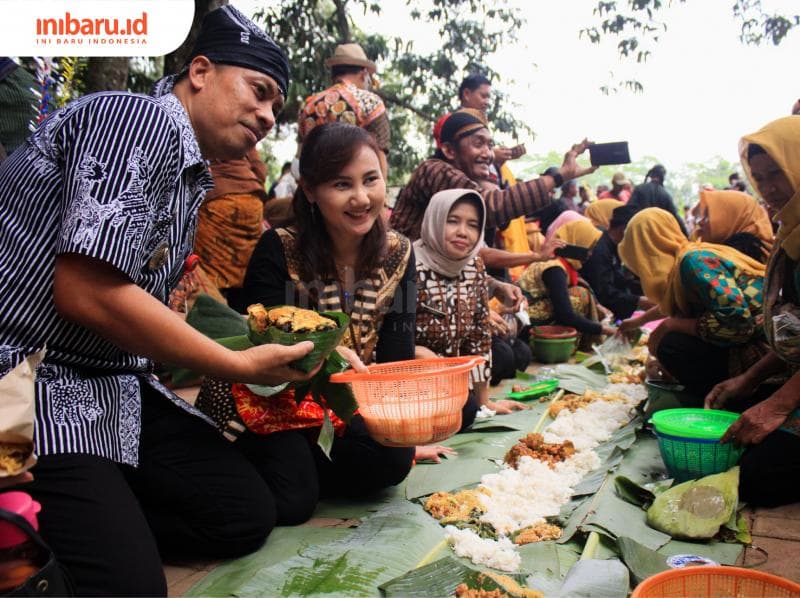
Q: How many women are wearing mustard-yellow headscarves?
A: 5